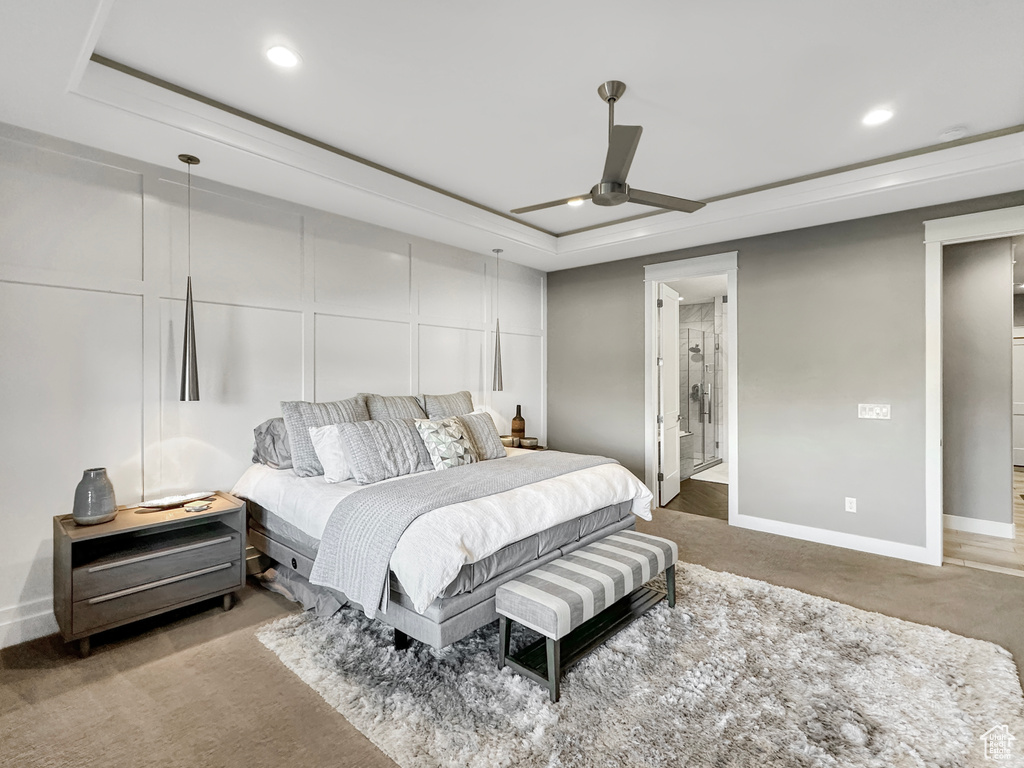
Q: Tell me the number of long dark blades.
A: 3